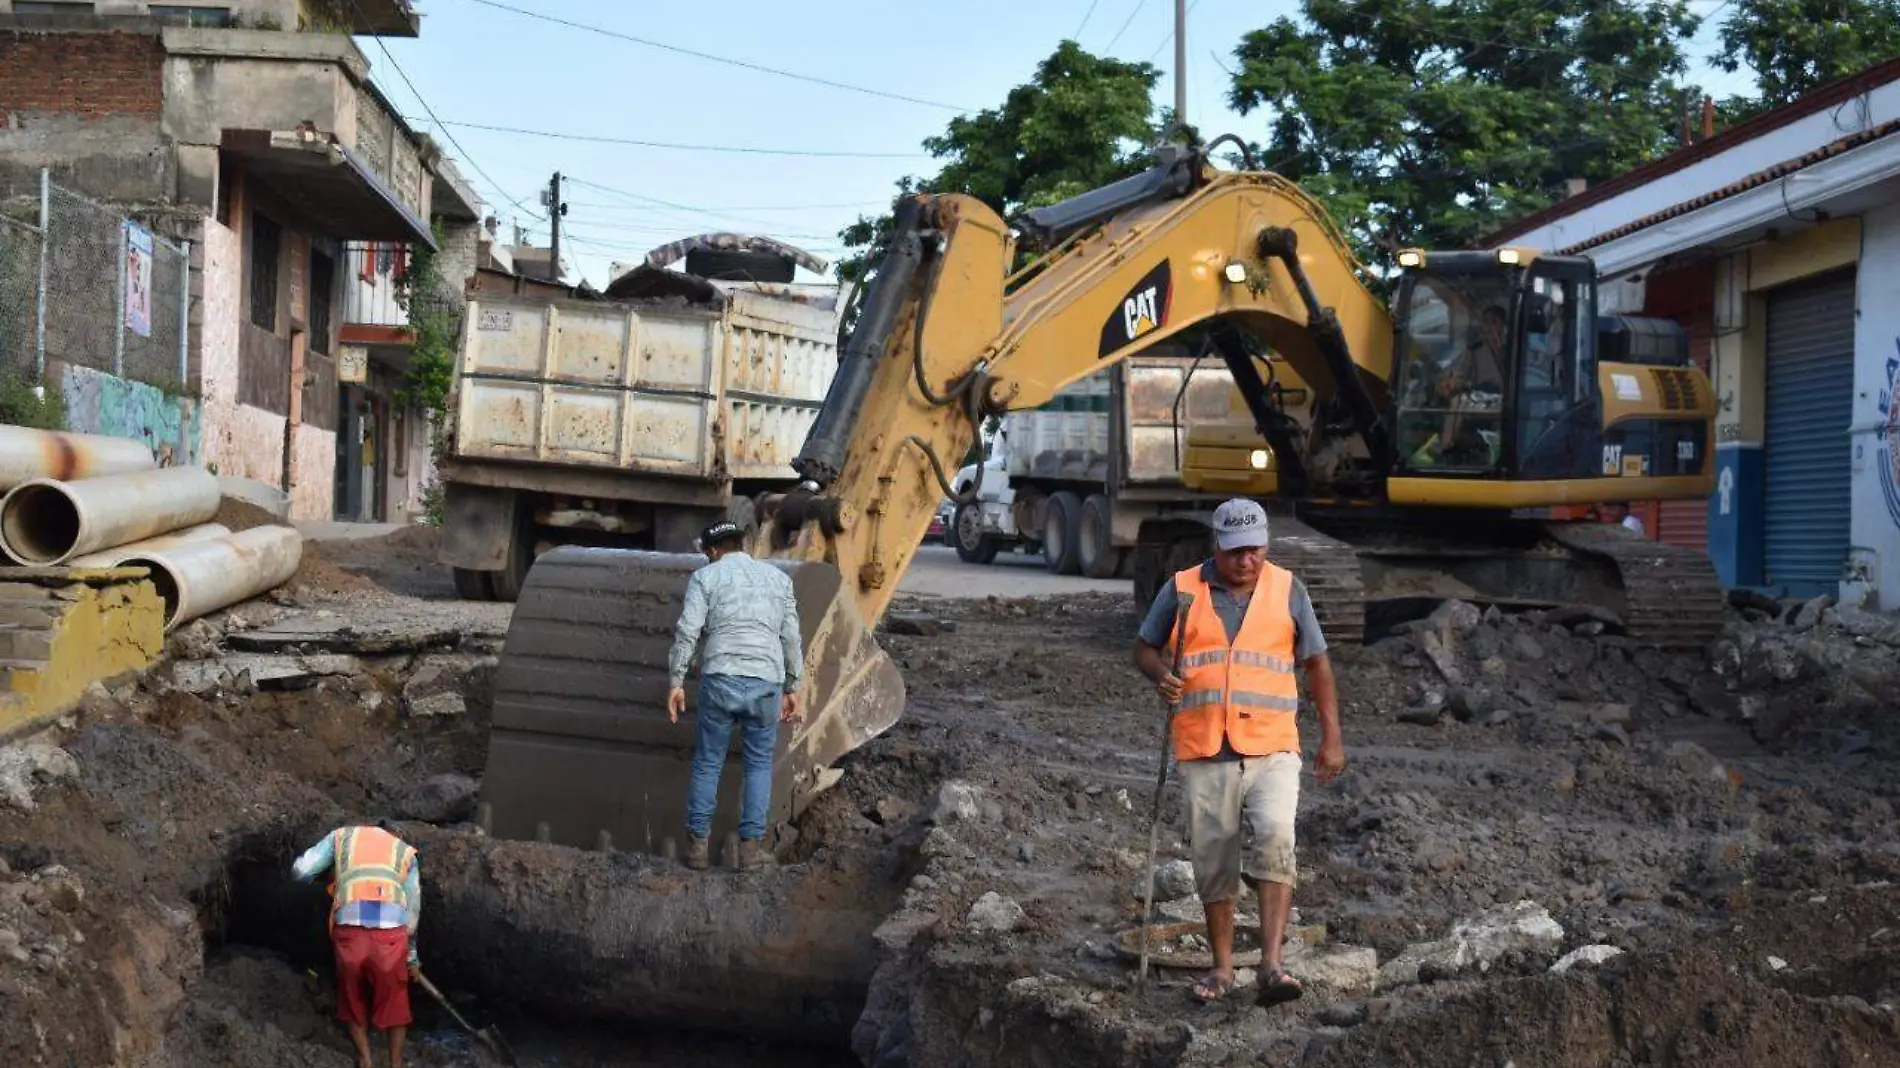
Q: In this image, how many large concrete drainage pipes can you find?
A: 4